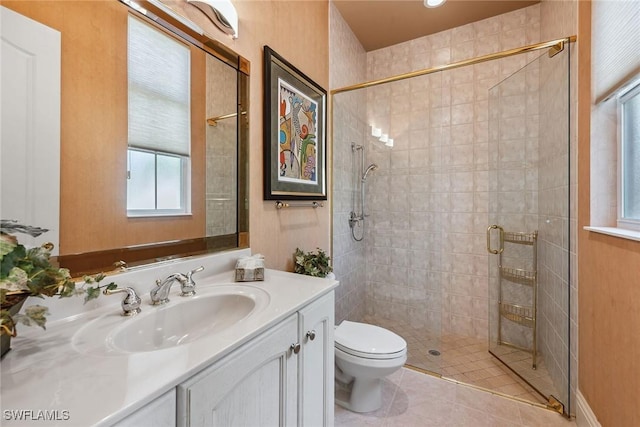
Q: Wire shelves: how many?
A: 3